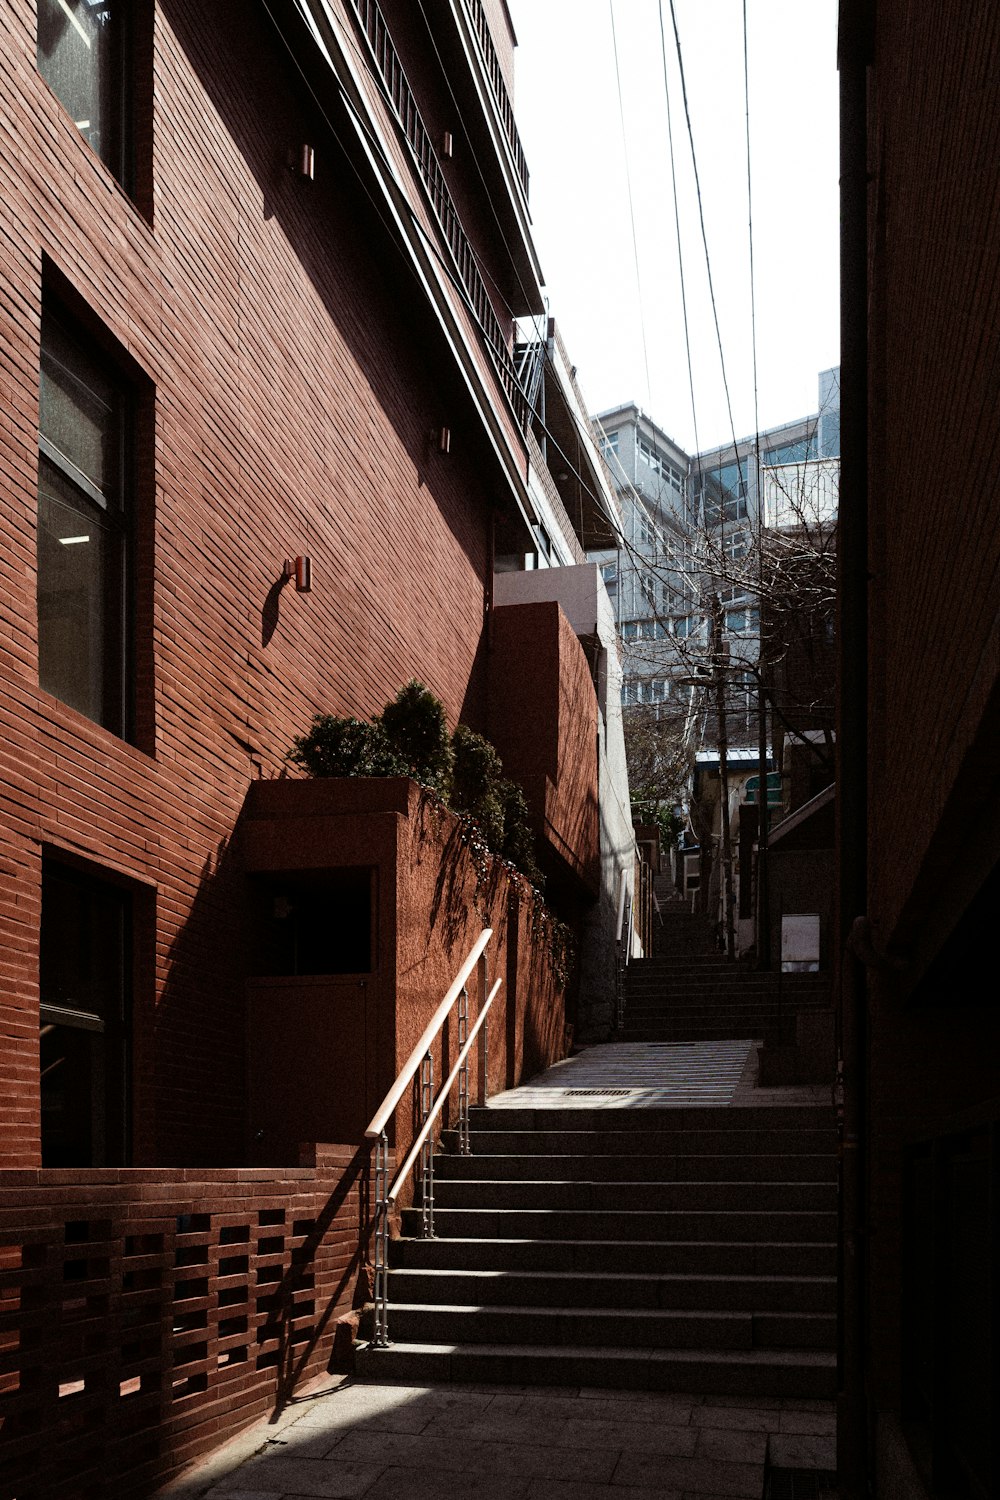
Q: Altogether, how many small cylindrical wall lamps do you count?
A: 4